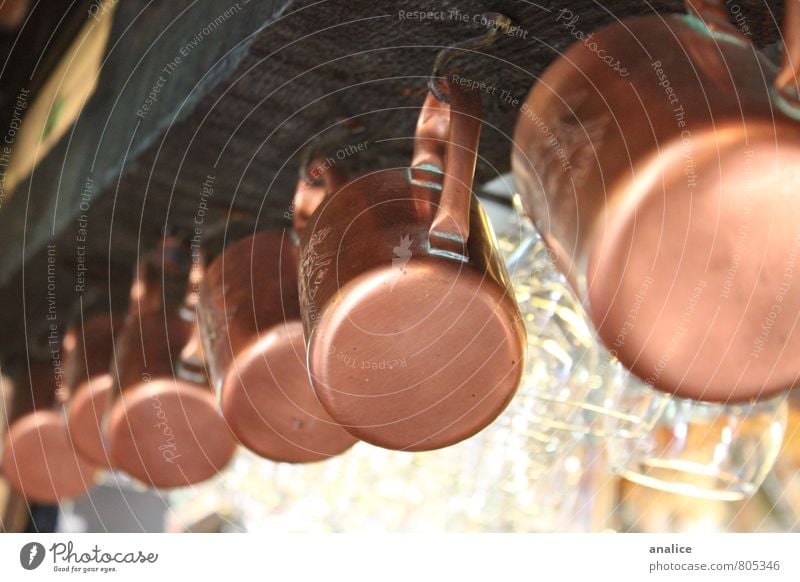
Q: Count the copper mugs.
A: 6